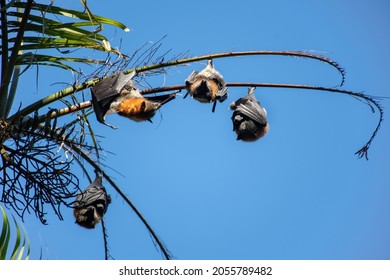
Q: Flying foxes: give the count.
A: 4